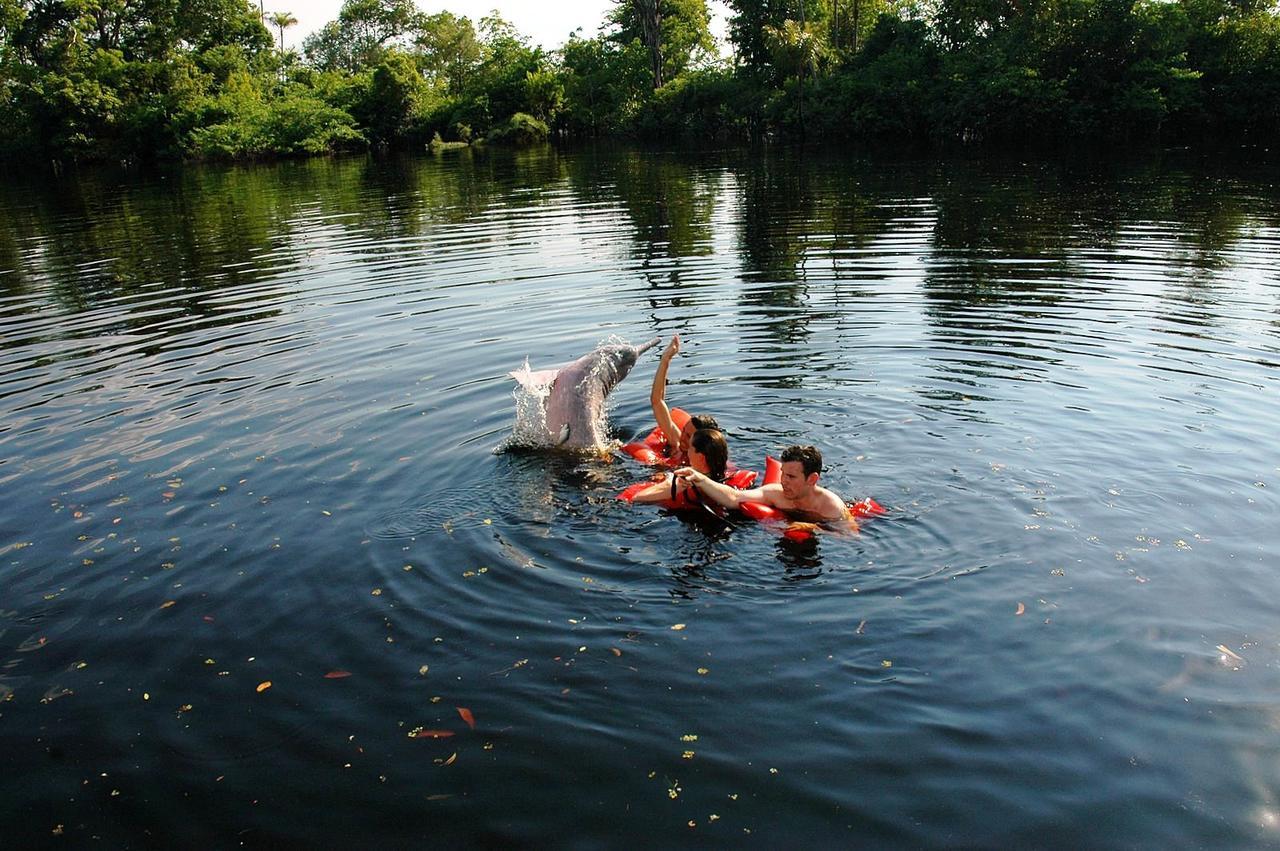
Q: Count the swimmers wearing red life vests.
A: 3